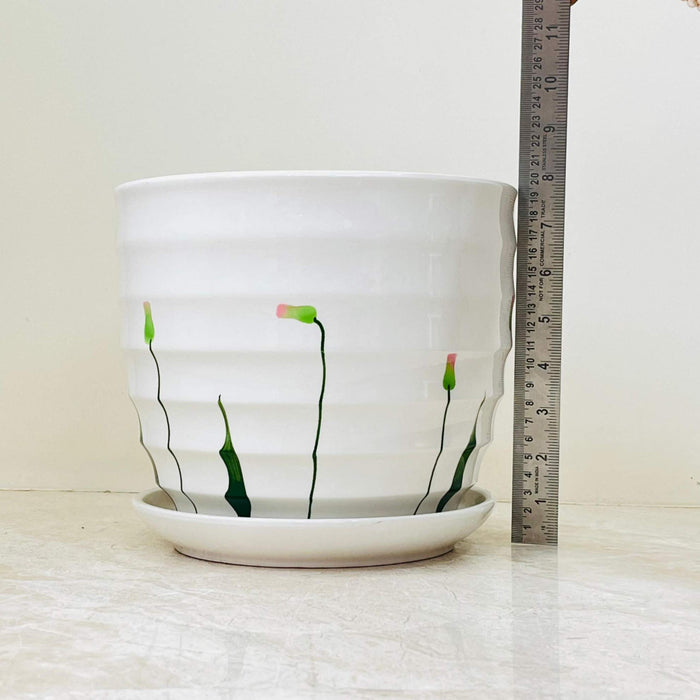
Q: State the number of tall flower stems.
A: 3